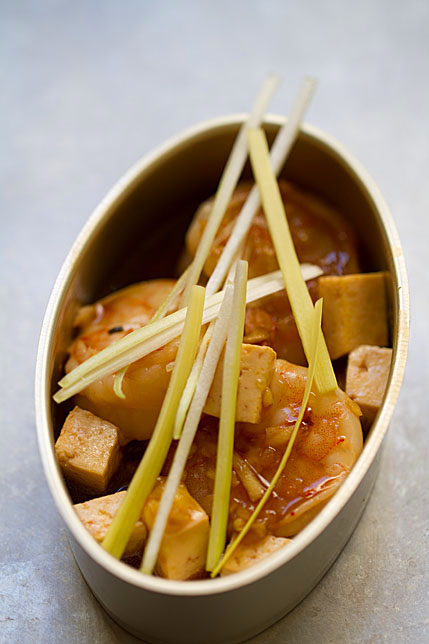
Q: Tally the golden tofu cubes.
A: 7